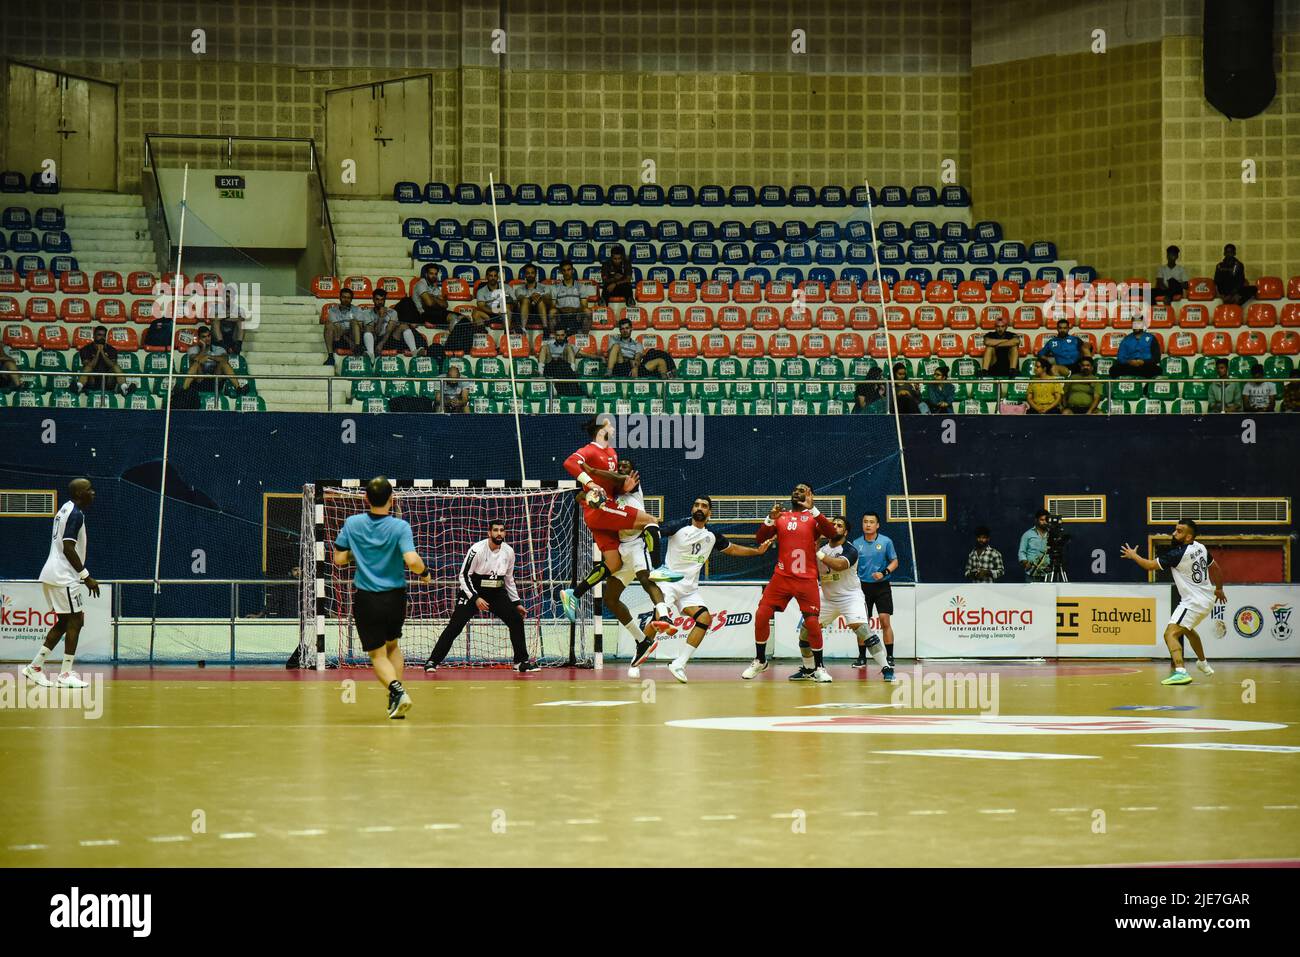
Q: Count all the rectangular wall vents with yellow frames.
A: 6